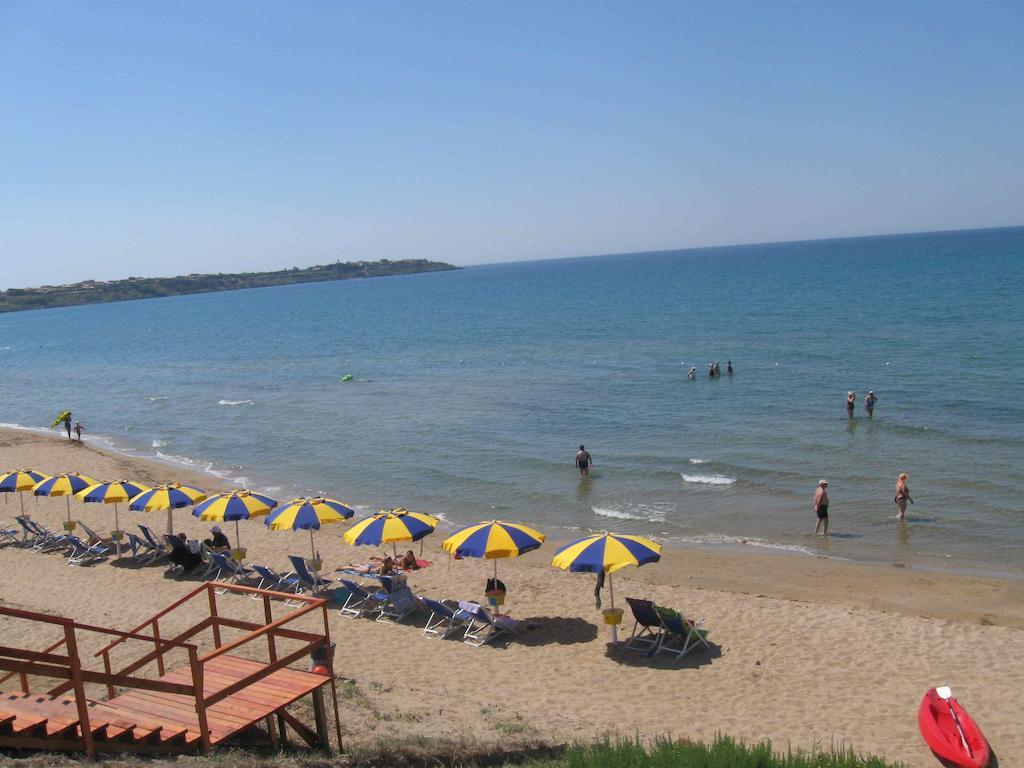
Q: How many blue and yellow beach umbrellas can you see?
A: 9